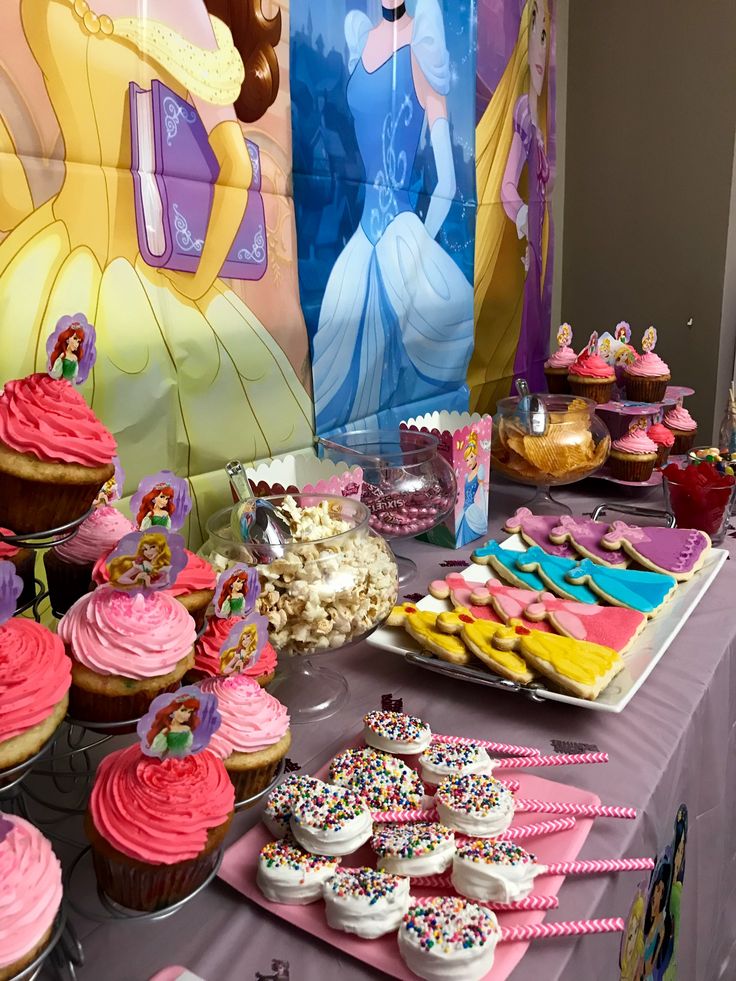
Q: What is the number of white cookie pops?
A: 12